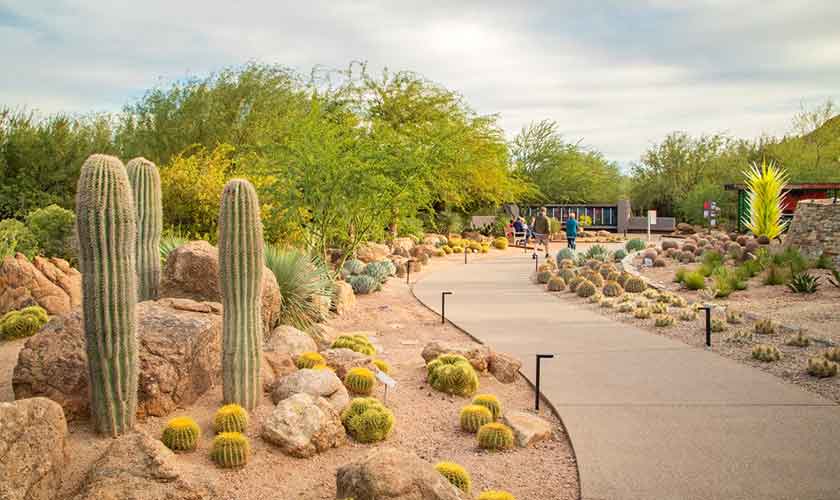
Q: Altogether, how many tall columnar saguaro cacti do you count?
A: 3